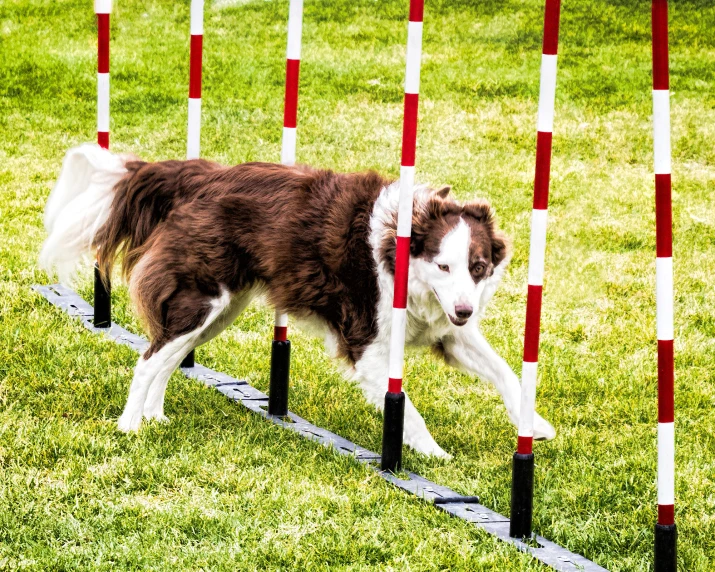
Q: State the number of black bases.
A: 6